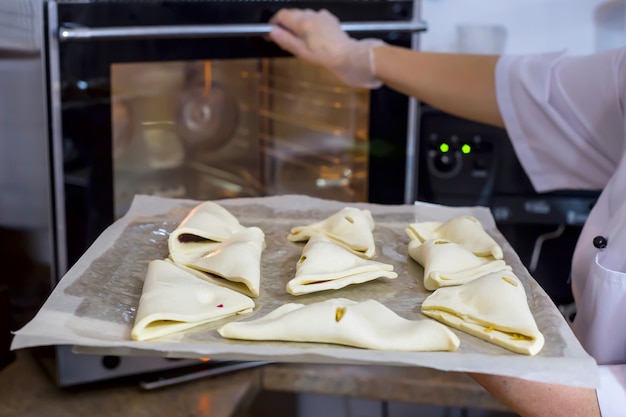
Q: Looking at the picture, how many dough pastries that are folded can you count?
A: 9